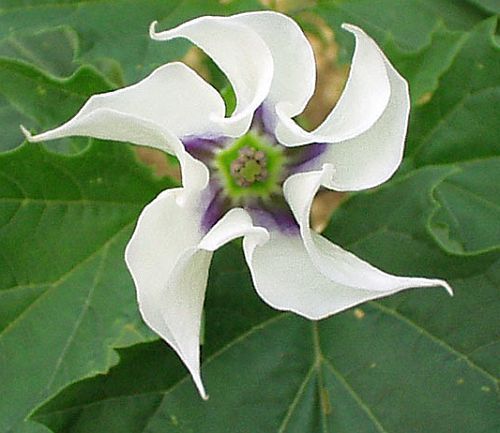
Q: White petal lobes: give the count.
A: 5